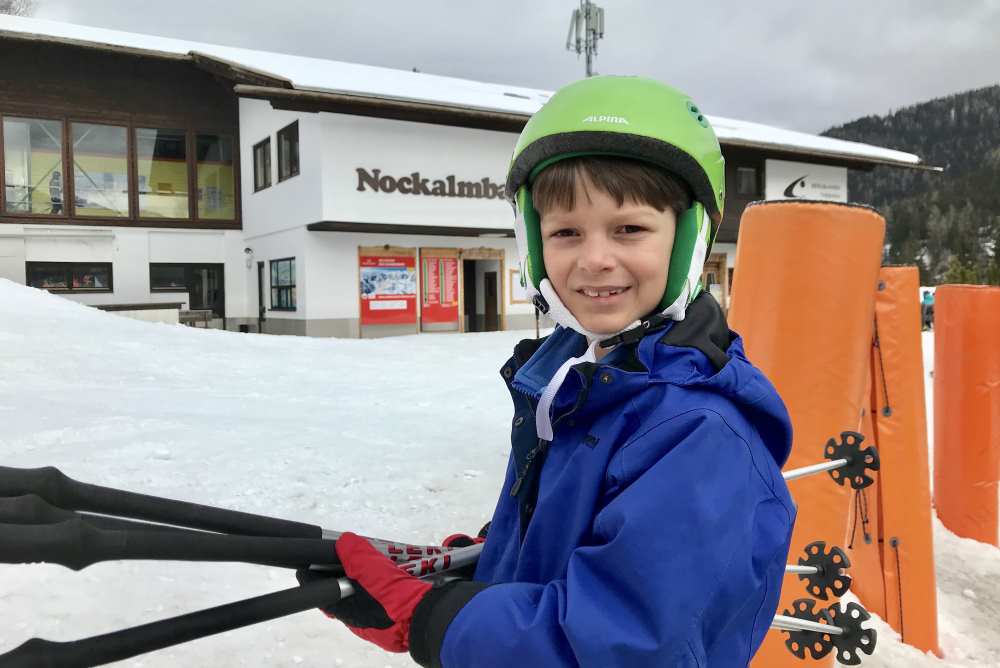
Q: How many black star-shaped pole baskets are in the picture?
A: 4